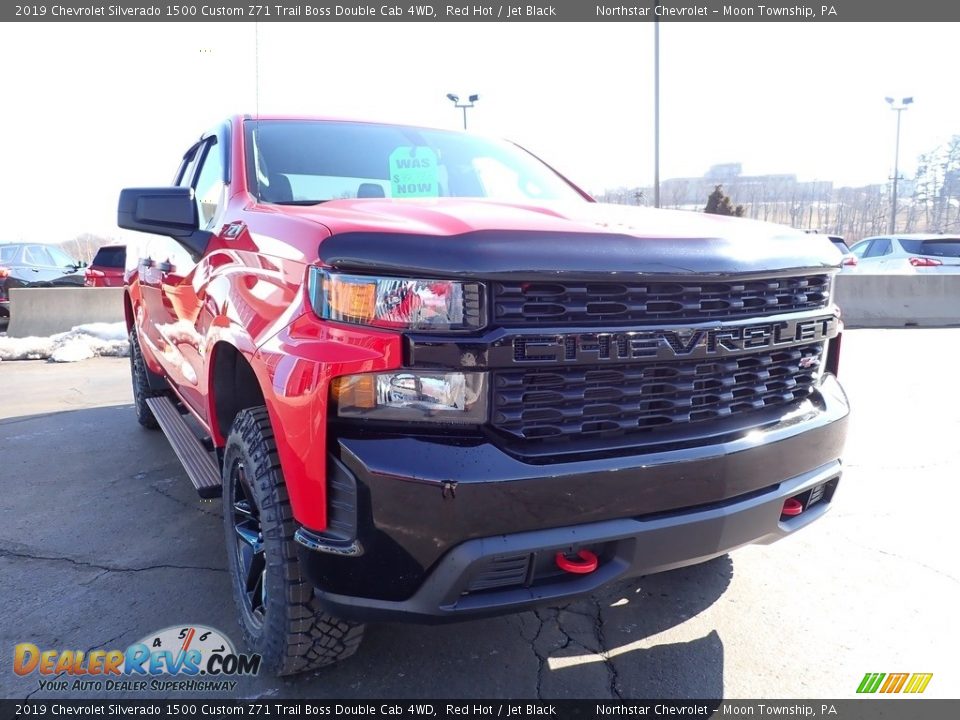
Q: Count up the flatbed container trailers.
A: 0